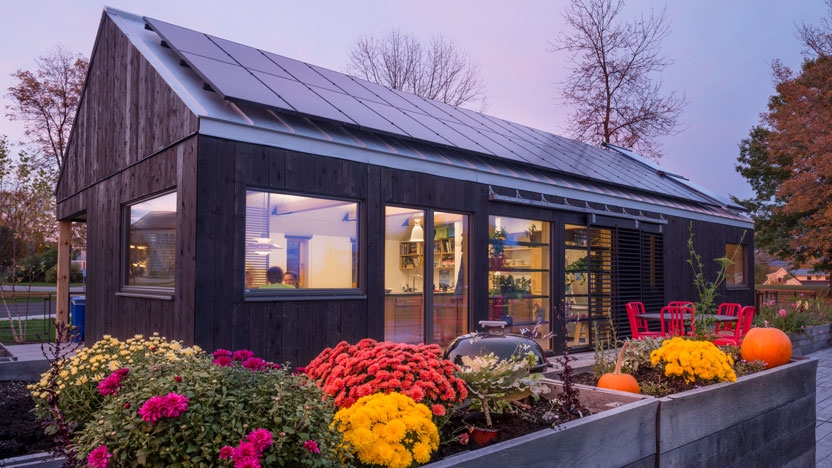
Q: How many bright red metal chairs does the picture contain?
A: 5